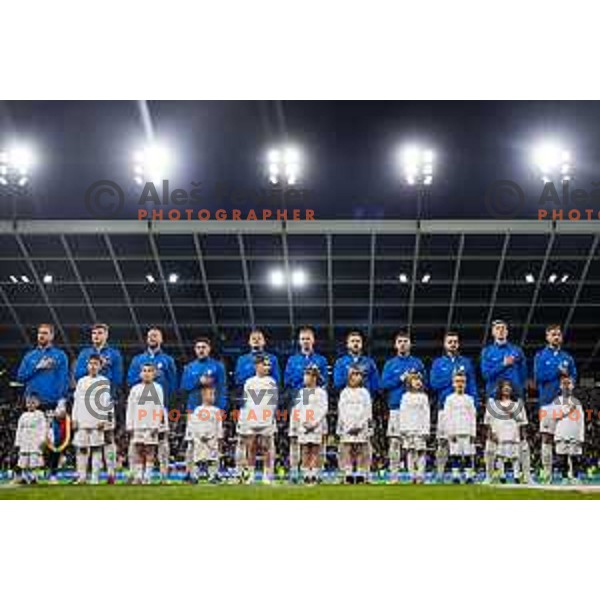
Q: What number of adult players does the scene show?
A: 11